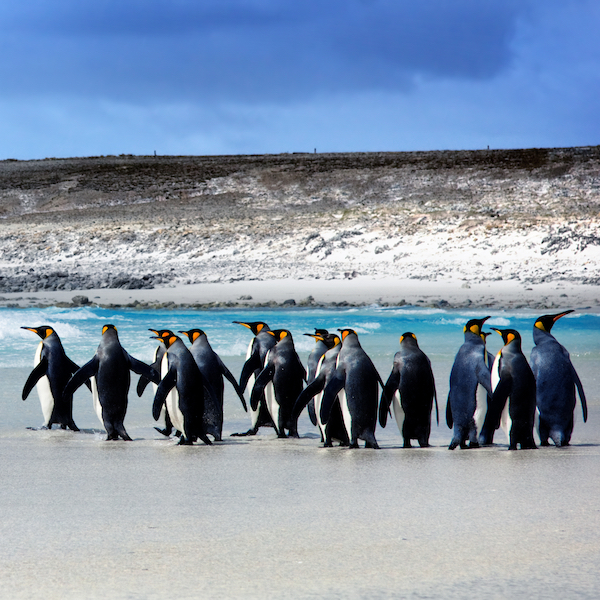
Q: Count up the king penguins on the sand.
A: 15